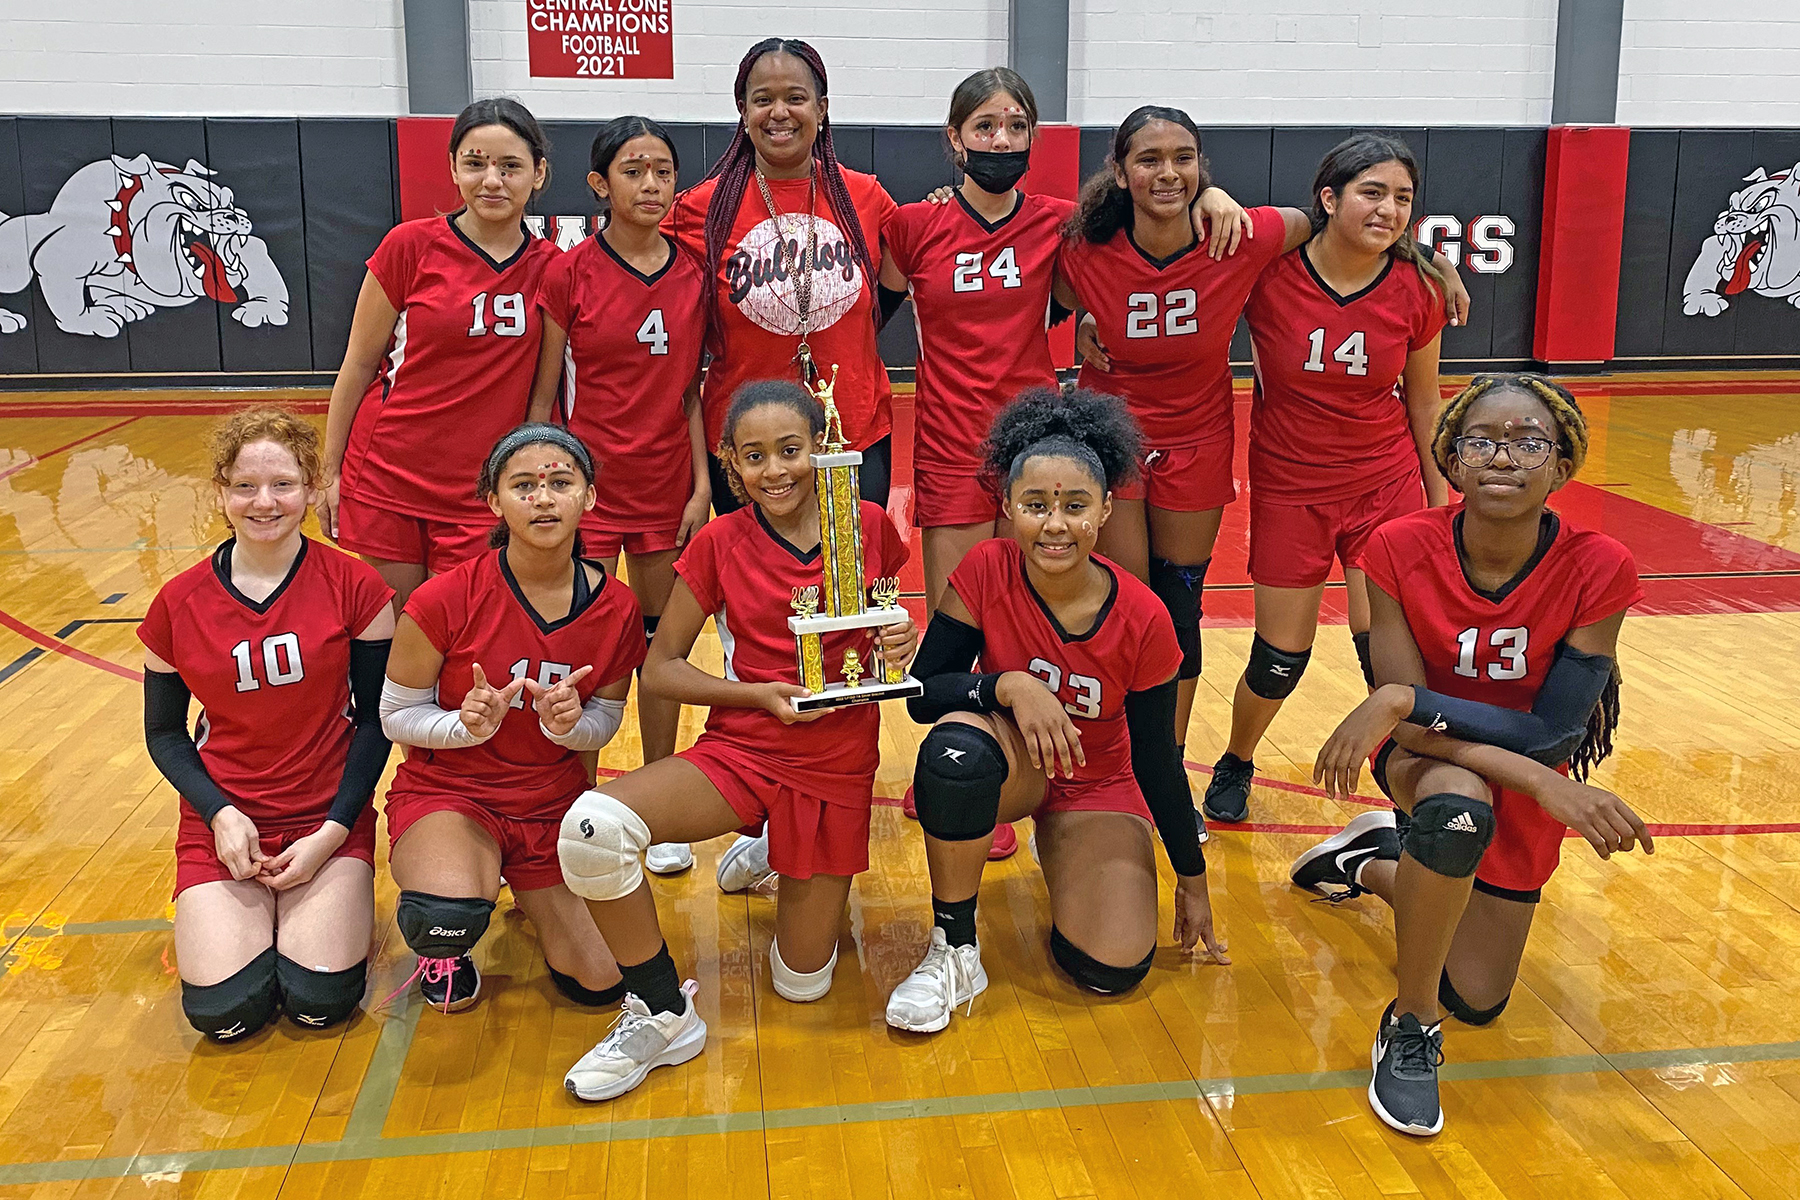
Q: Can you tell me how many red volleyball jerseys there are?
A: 10